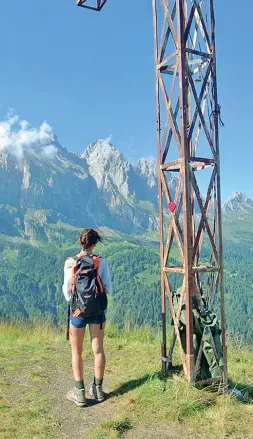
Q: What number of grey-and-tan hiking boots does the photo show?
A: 2